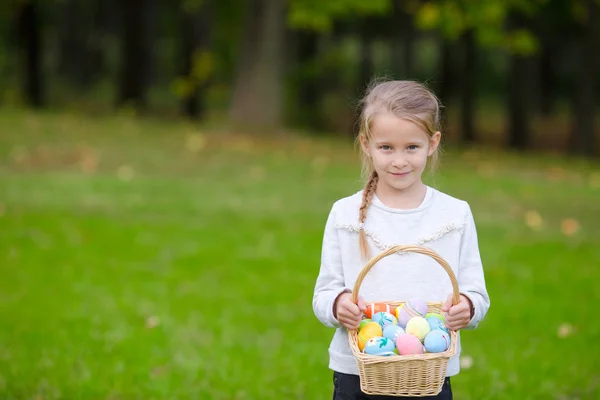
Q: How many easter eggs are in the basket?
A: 13